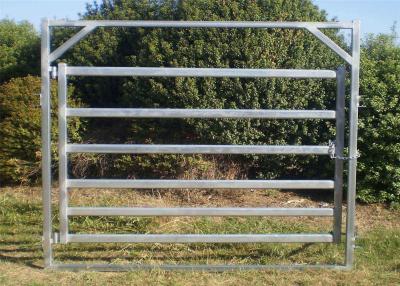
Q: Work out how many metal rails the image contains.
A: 6